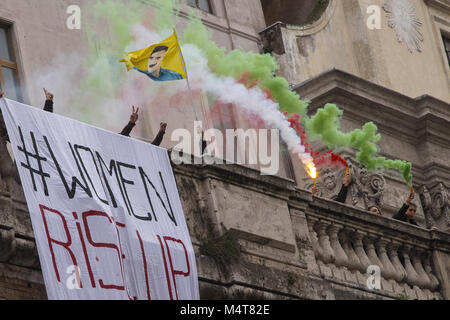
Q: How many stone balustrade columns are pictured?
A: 11